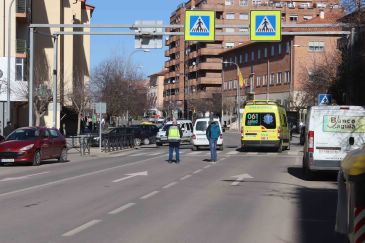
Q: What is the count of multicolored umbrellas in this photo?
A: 0